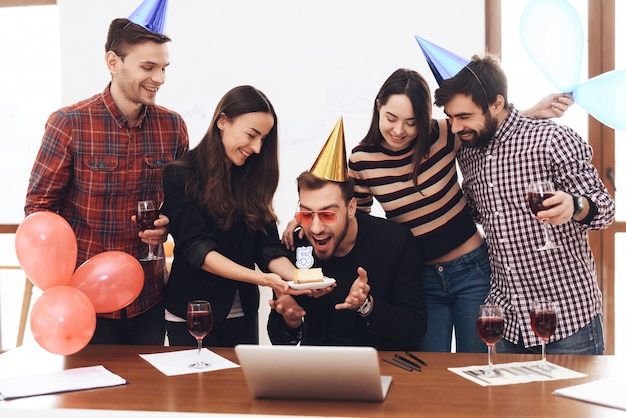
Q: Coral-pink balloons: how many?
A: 3